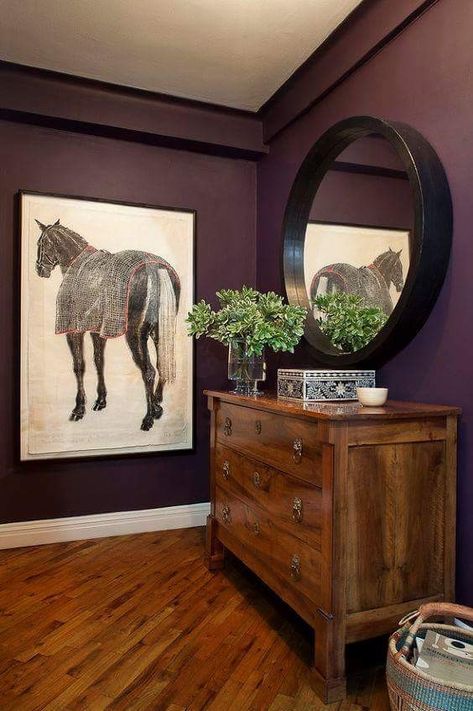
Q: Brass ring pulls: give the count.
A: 6